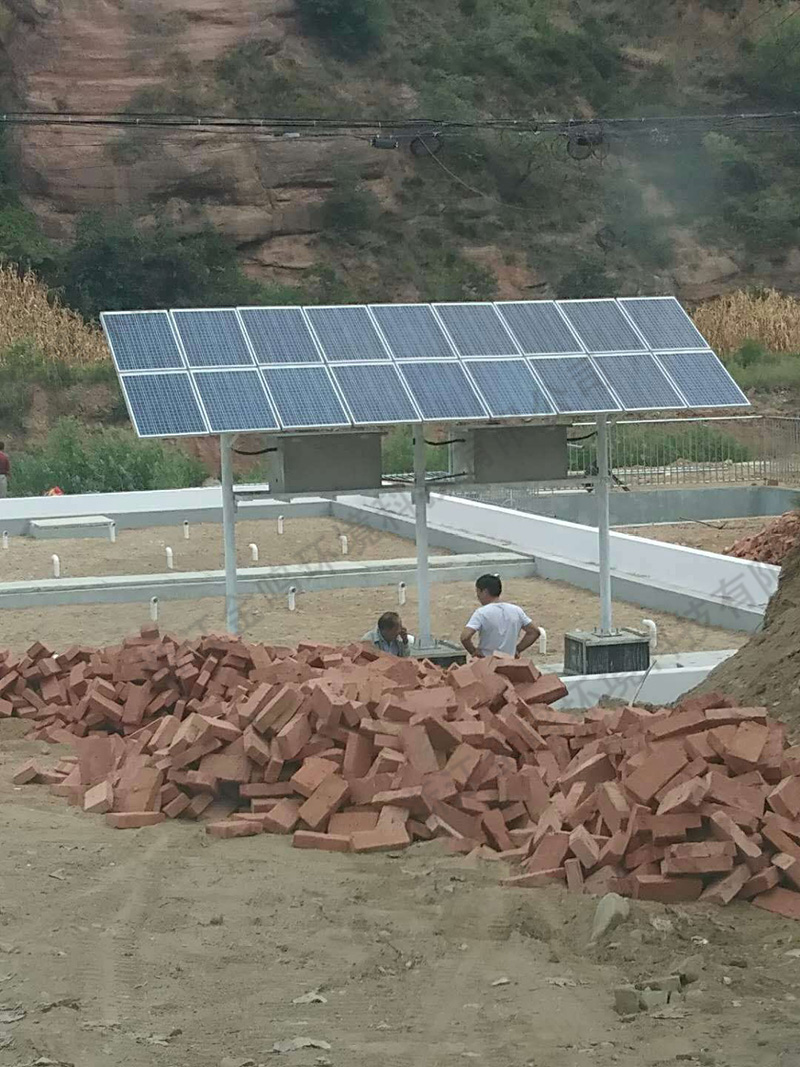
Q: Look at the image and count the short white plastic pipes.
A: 13